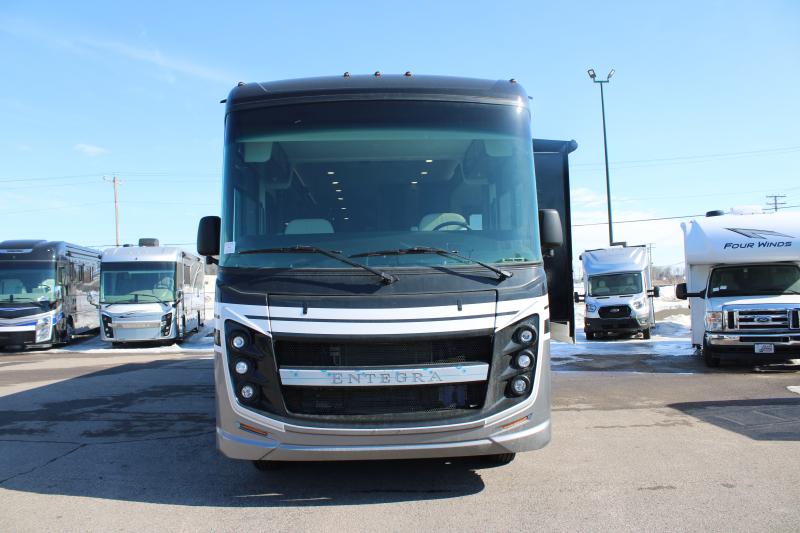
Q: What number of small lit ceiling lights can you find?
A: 9